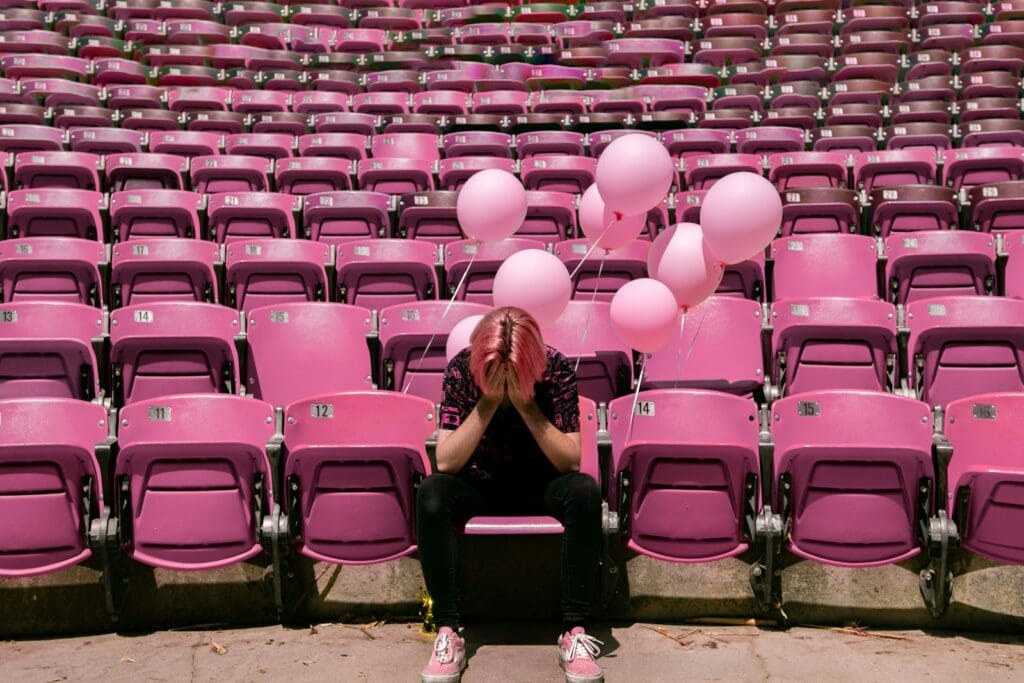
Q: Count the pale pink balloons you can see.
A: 8